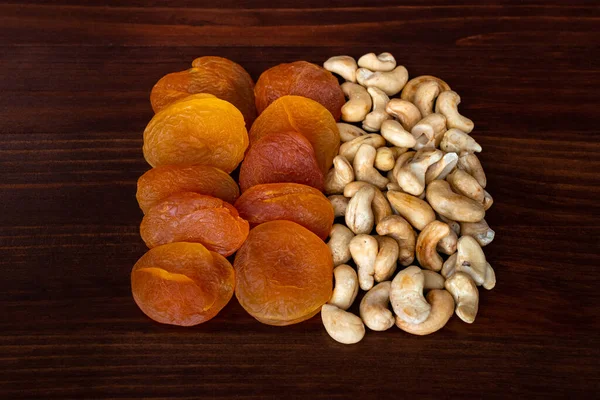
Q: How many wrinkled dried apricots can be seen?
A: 10